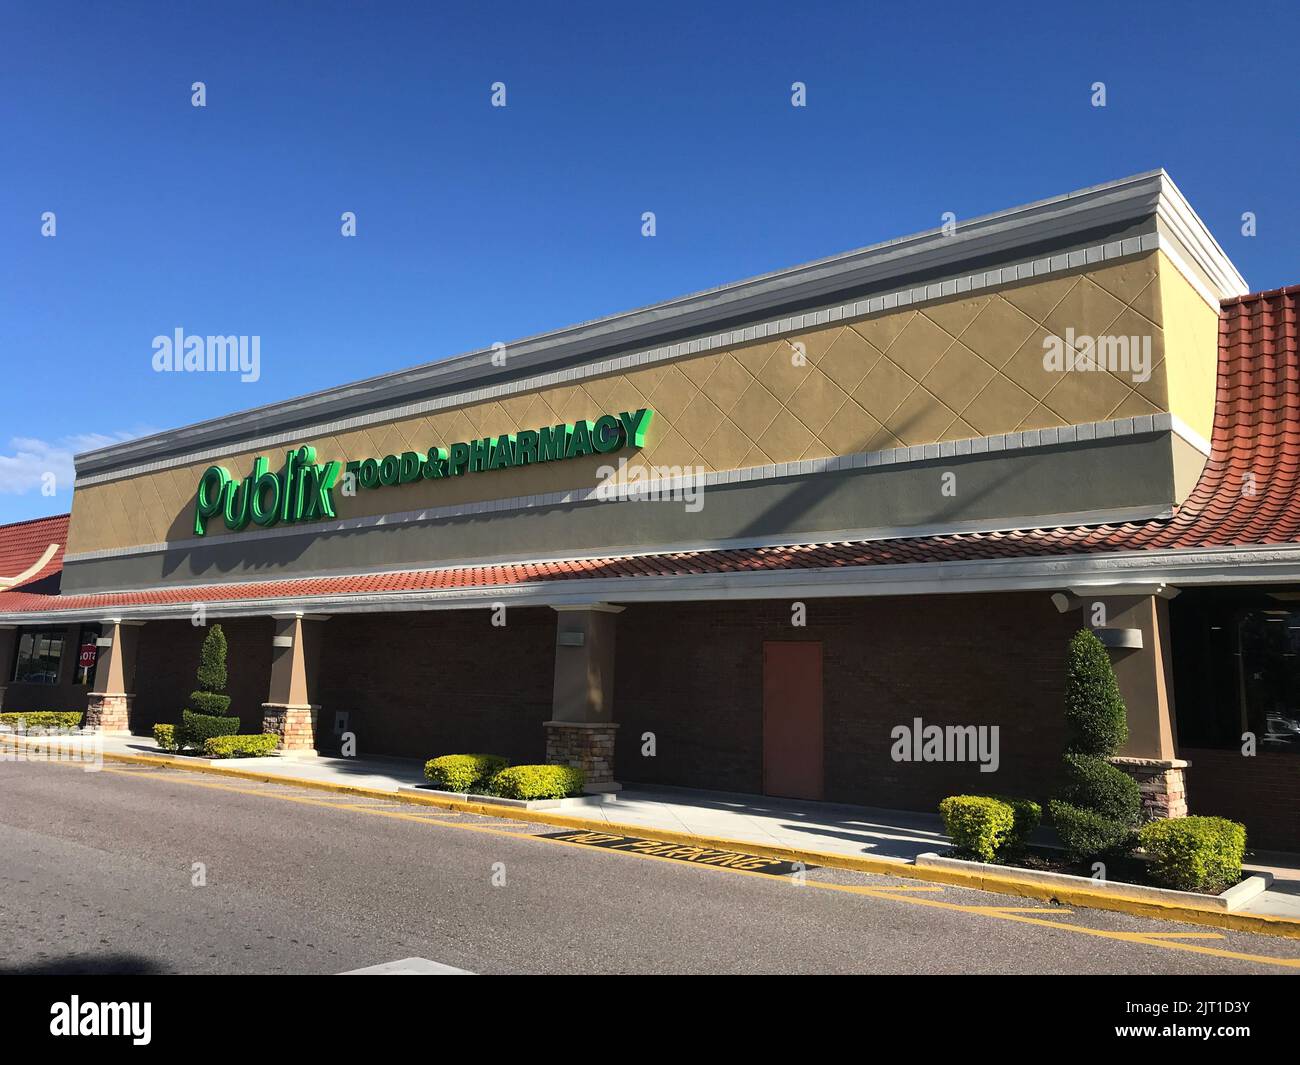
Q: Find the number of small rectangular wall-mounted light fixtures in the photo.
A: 4